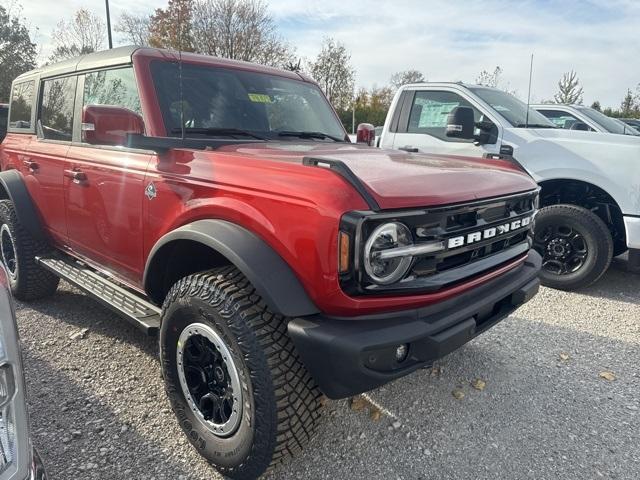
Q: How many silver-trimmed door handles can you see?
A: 2